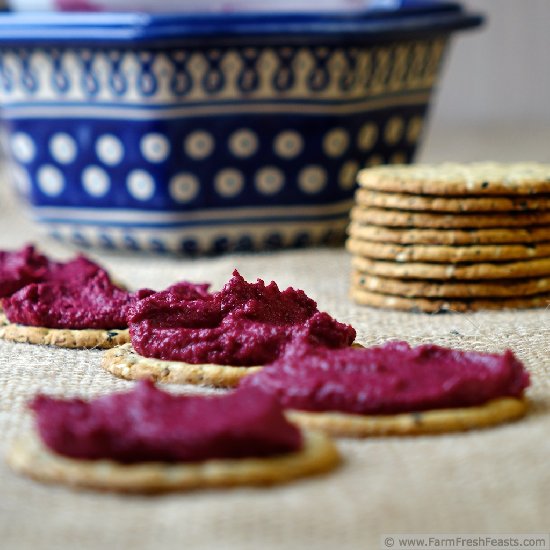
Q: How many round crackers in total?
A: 13